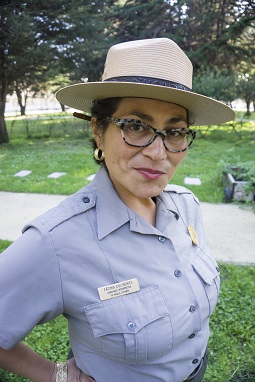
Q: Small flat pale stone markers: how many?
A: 4